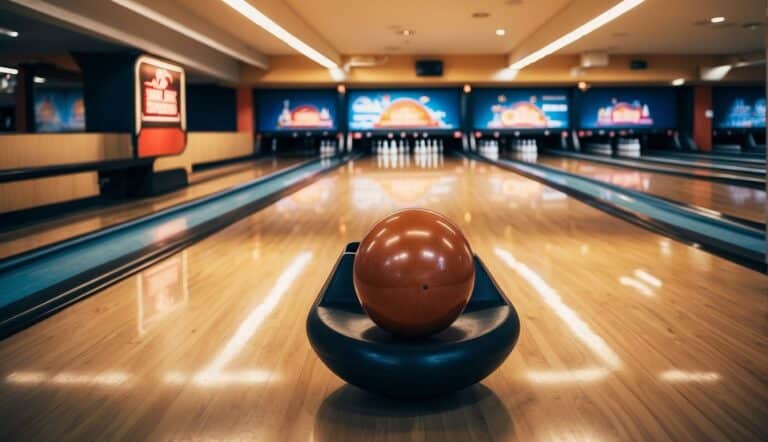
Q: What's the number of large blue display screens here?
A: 5